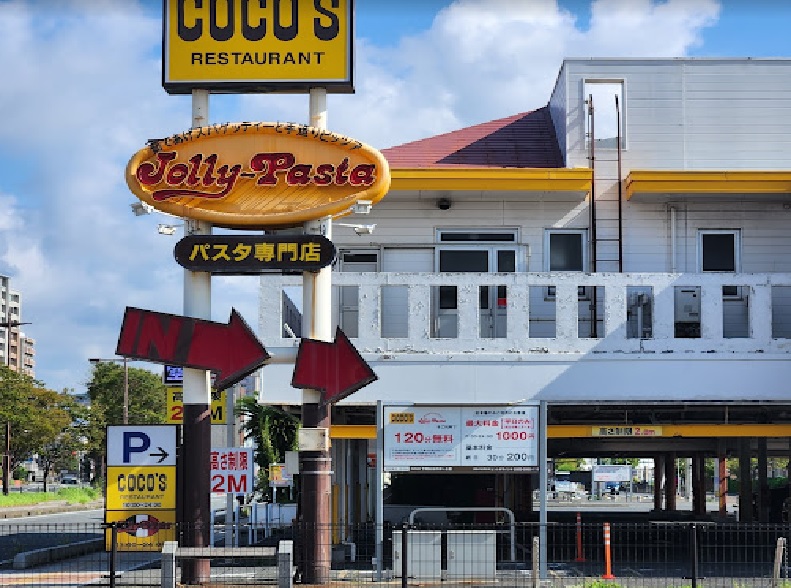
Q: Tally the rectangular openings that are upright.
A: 11